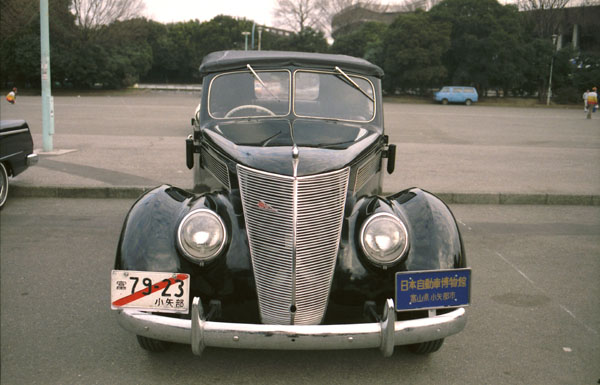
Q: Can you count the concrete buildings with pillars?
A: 1